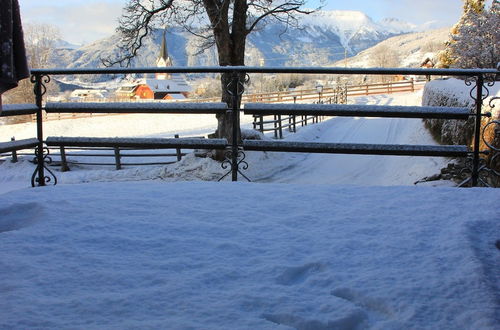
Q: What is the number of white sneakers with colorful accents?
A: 0